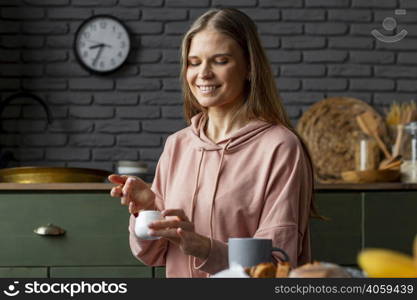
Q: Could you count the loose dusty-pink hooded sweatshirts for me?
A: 1